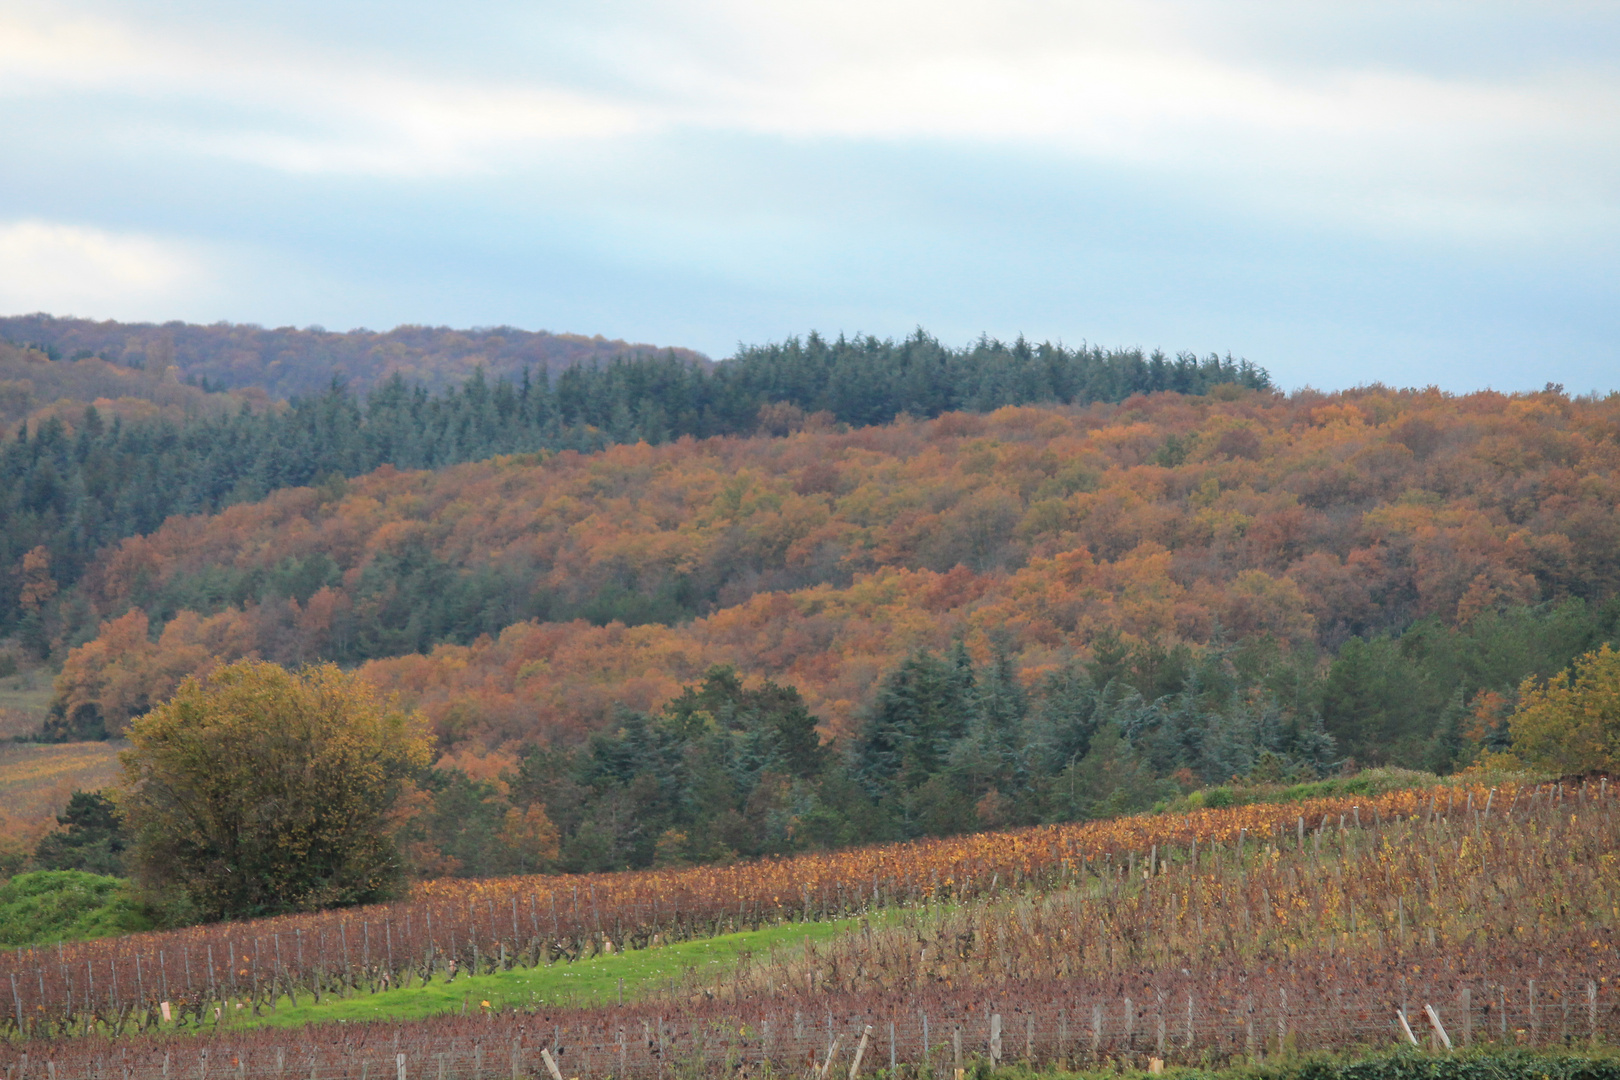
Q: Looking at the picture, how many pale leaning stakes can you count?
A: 5